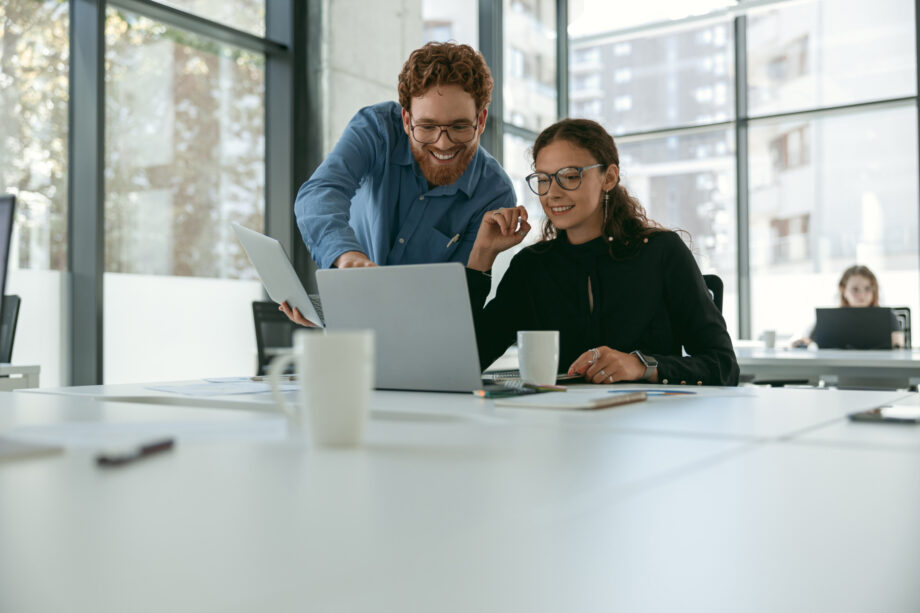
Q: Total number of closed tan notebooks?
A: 1